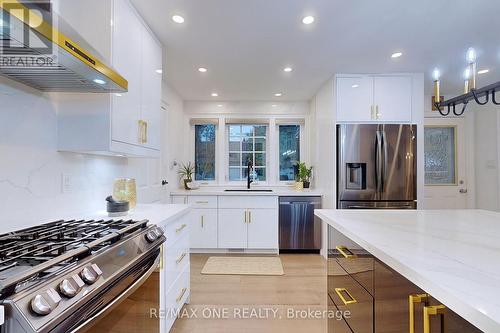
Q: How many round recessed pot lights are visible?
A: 8